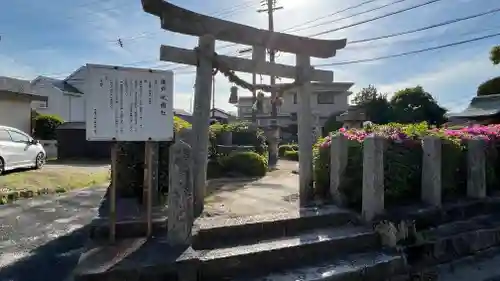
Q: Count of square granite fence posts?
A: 4